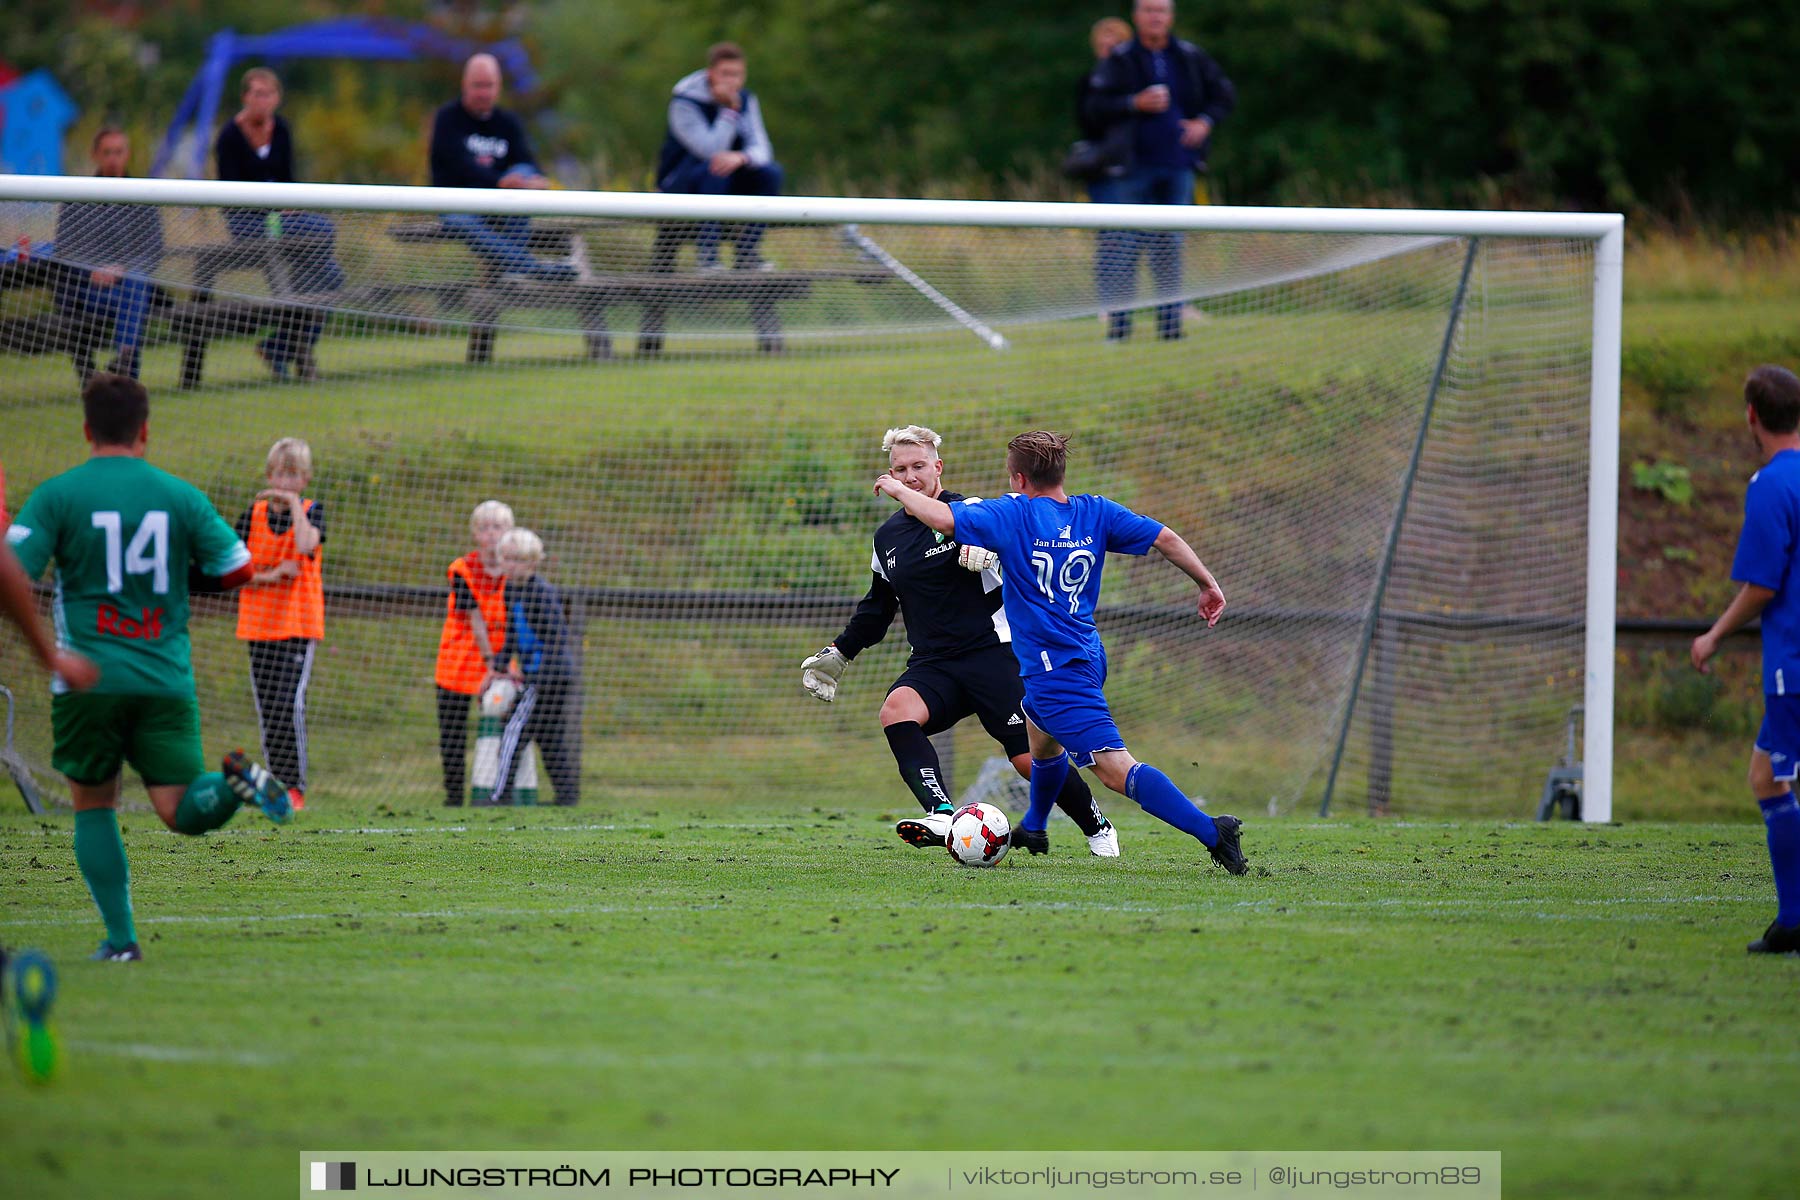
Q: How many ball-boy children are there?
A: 3